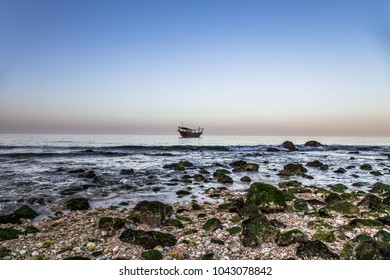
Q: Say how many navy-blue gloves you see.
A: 0